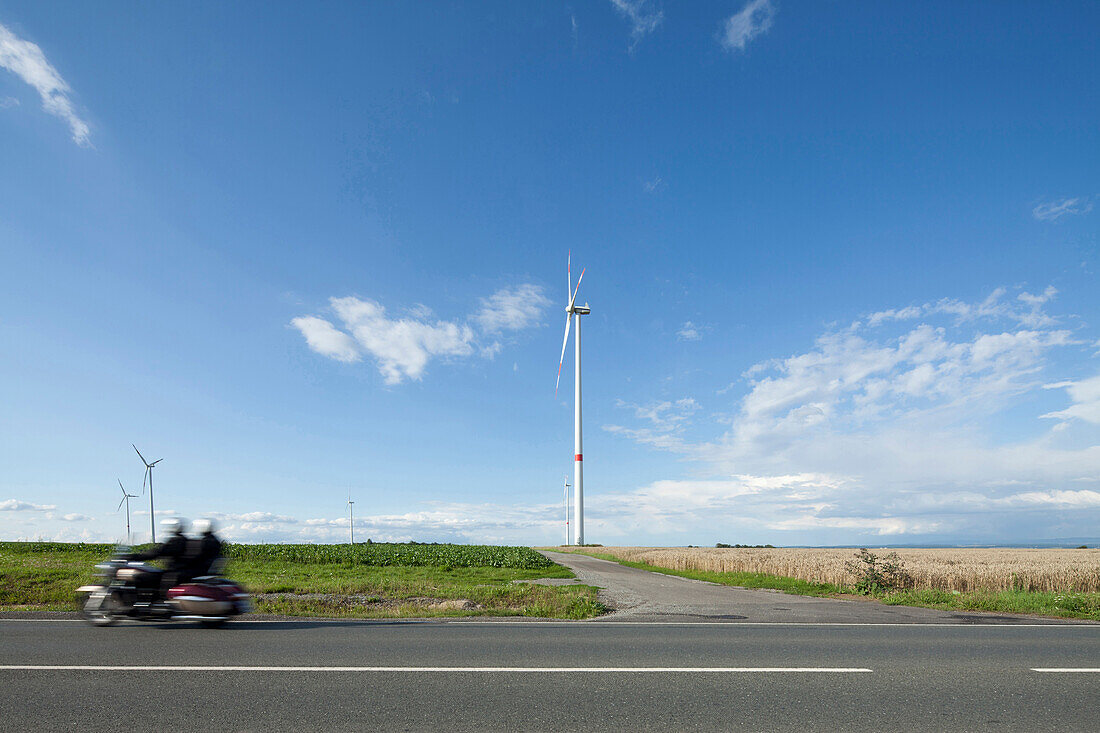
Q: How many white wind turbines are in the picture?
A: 5